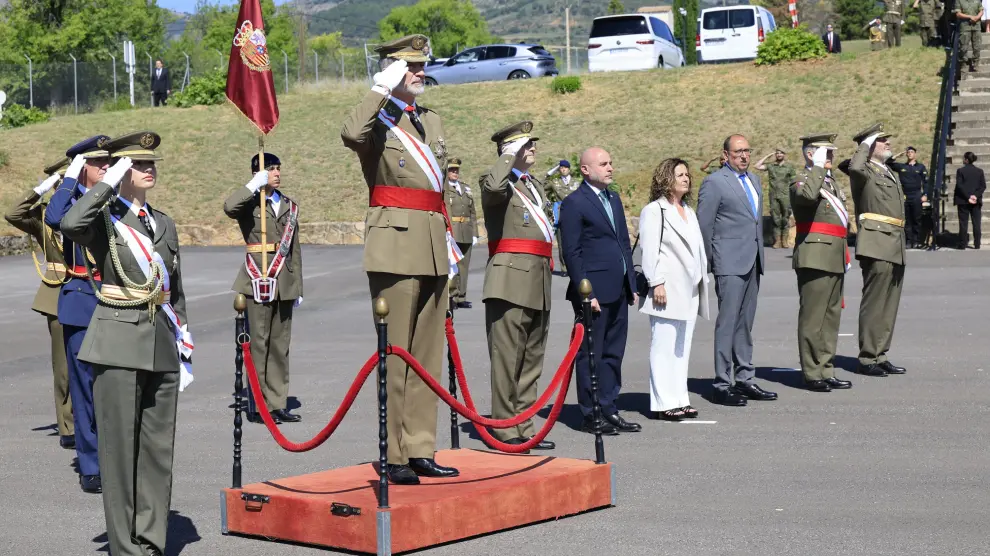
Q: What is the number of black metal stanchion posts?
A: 4